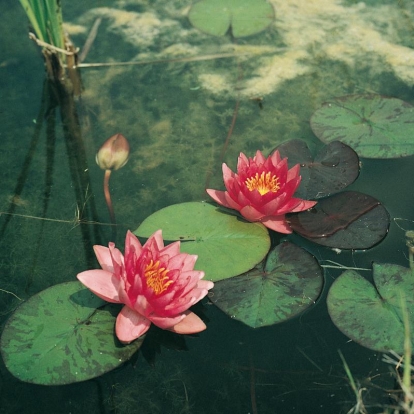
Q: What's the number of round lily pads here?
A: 8